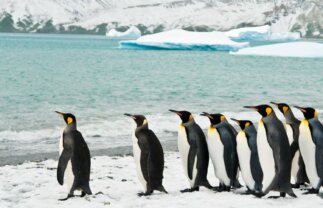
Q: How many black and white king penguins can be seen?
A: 8